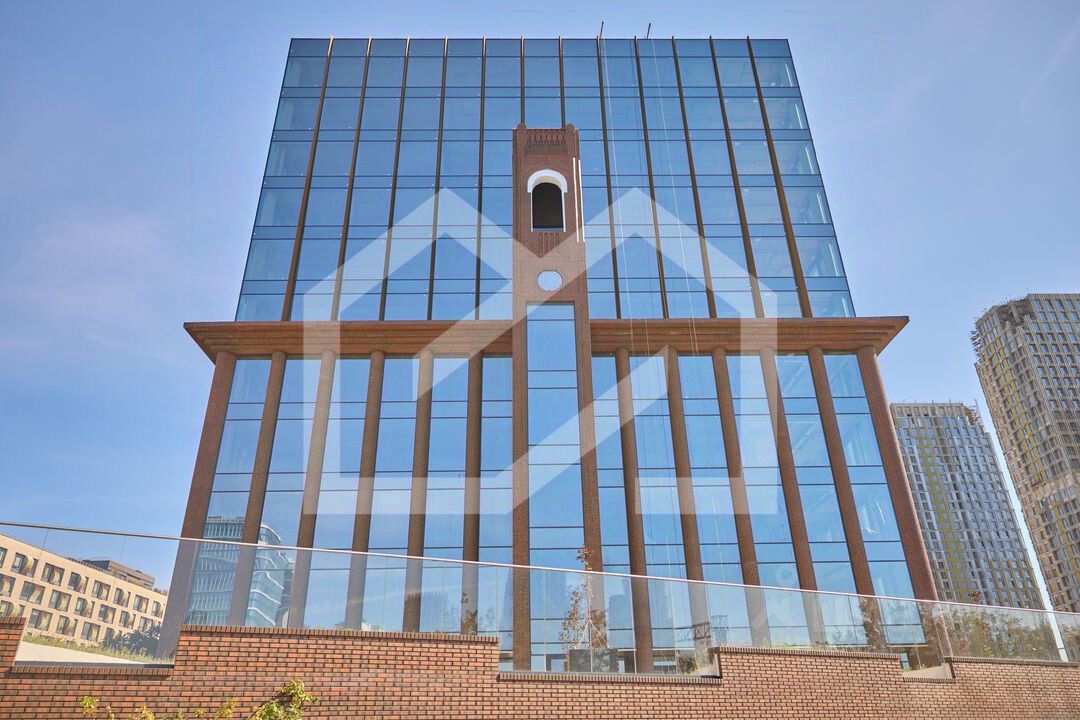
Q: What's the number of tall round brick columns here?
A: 12